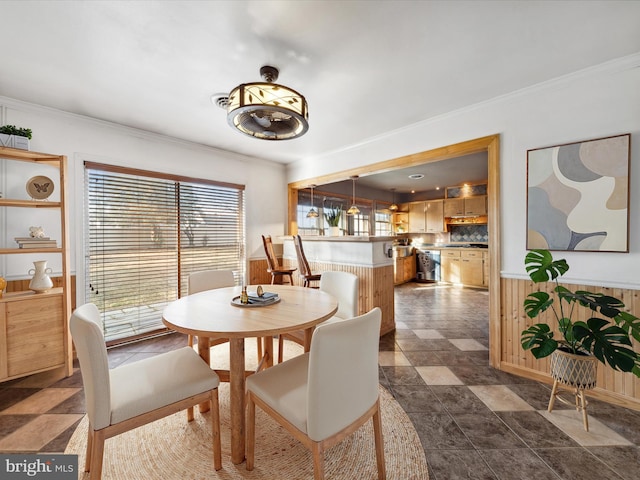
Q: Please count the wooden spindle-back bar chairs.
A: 2